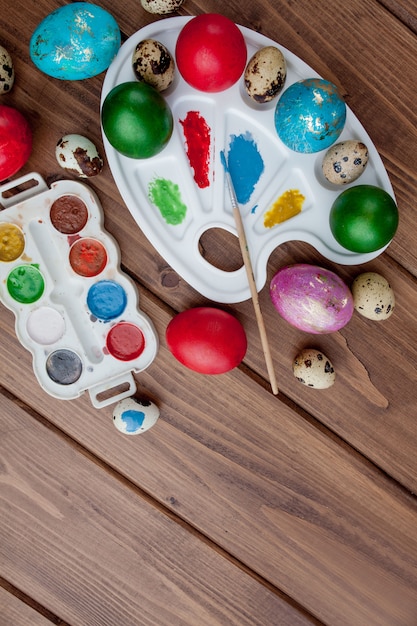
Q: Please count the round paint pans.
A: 8